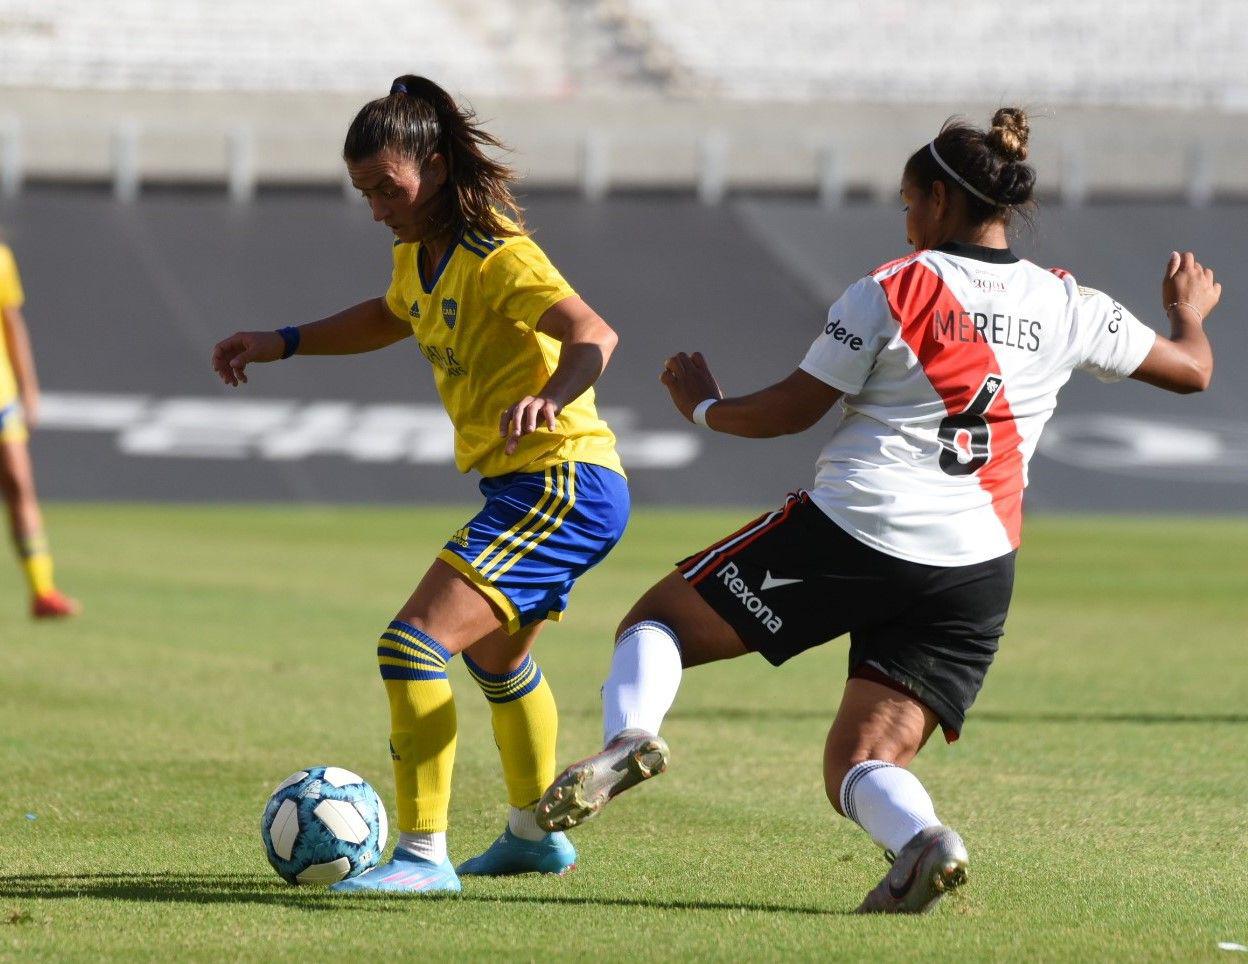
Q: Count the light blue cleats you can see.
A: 2